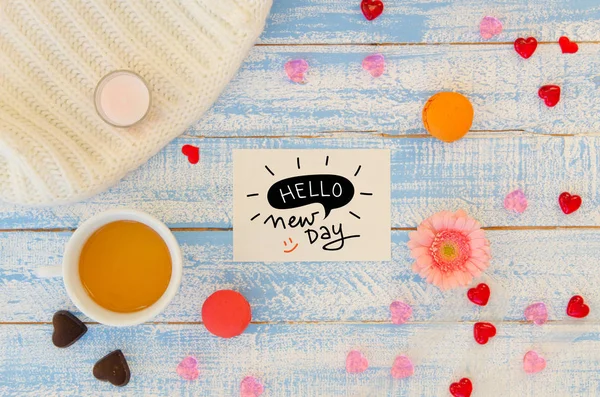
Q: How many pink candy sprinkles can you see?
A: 11